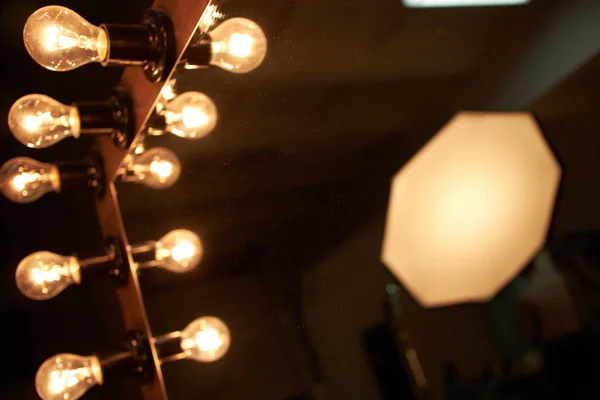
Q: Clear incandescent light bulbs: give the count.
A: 10